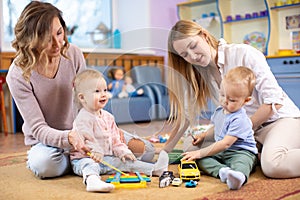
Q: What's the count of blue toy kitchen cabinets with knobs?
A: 1